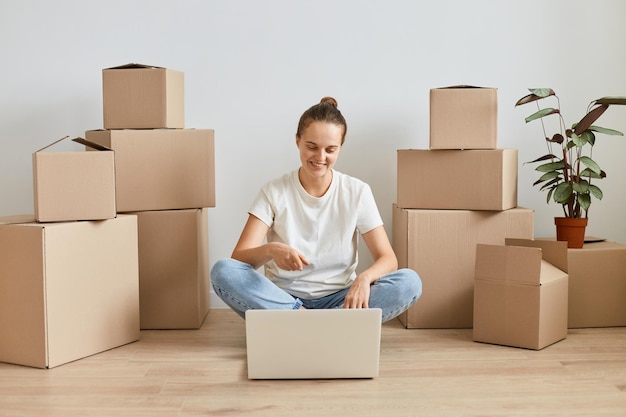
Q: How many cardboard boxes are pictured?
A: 10